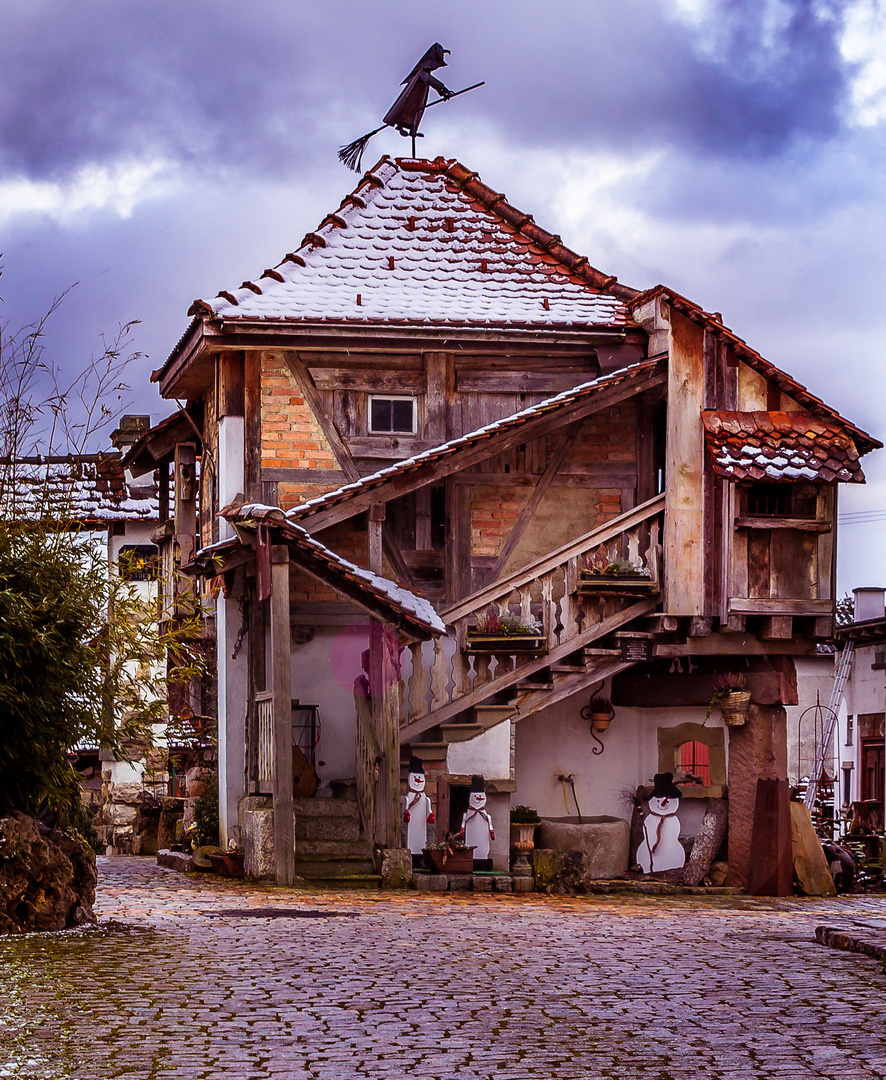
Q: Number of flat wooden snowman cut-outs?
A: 3